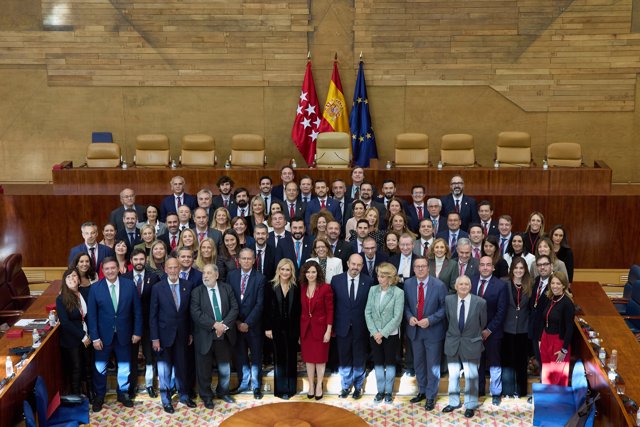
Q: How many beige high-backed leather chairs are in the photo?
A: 9